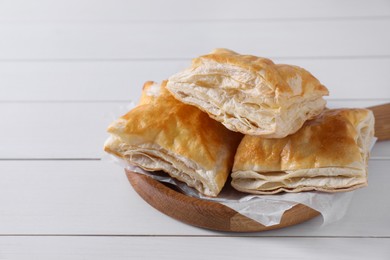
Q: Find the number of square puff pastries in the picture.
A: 3